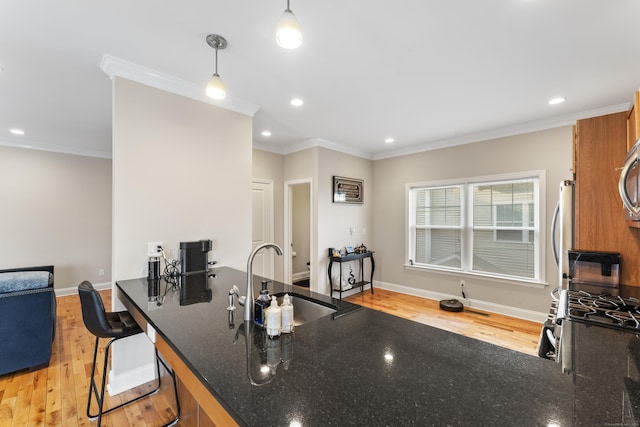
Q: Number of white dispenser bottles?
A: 2